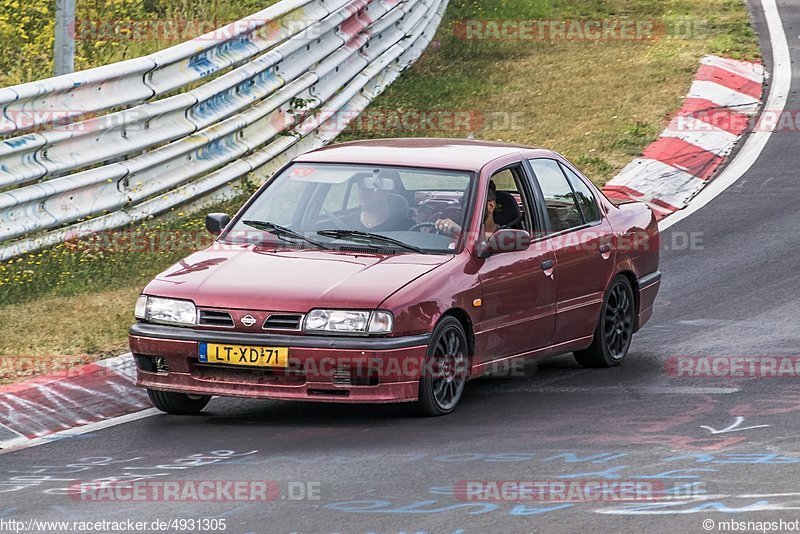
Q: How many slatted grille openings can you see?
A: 2